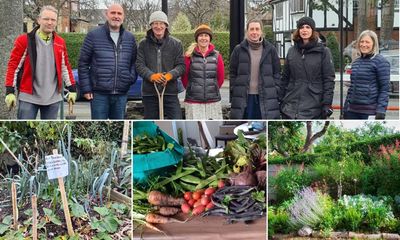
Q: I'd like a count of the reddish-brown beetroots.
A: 2